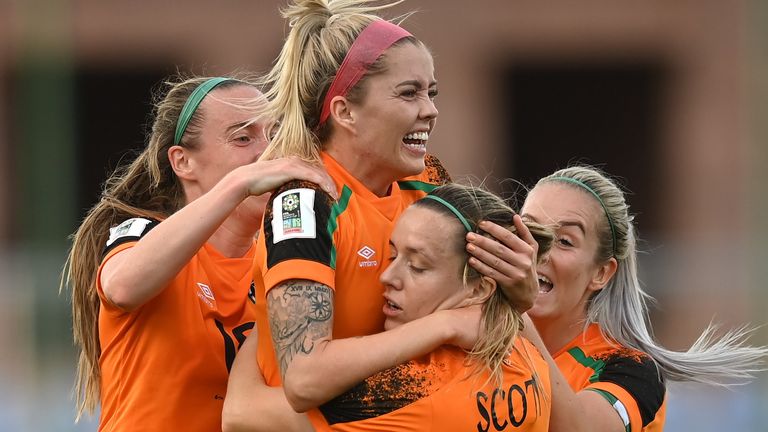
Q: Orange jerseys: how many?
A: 4